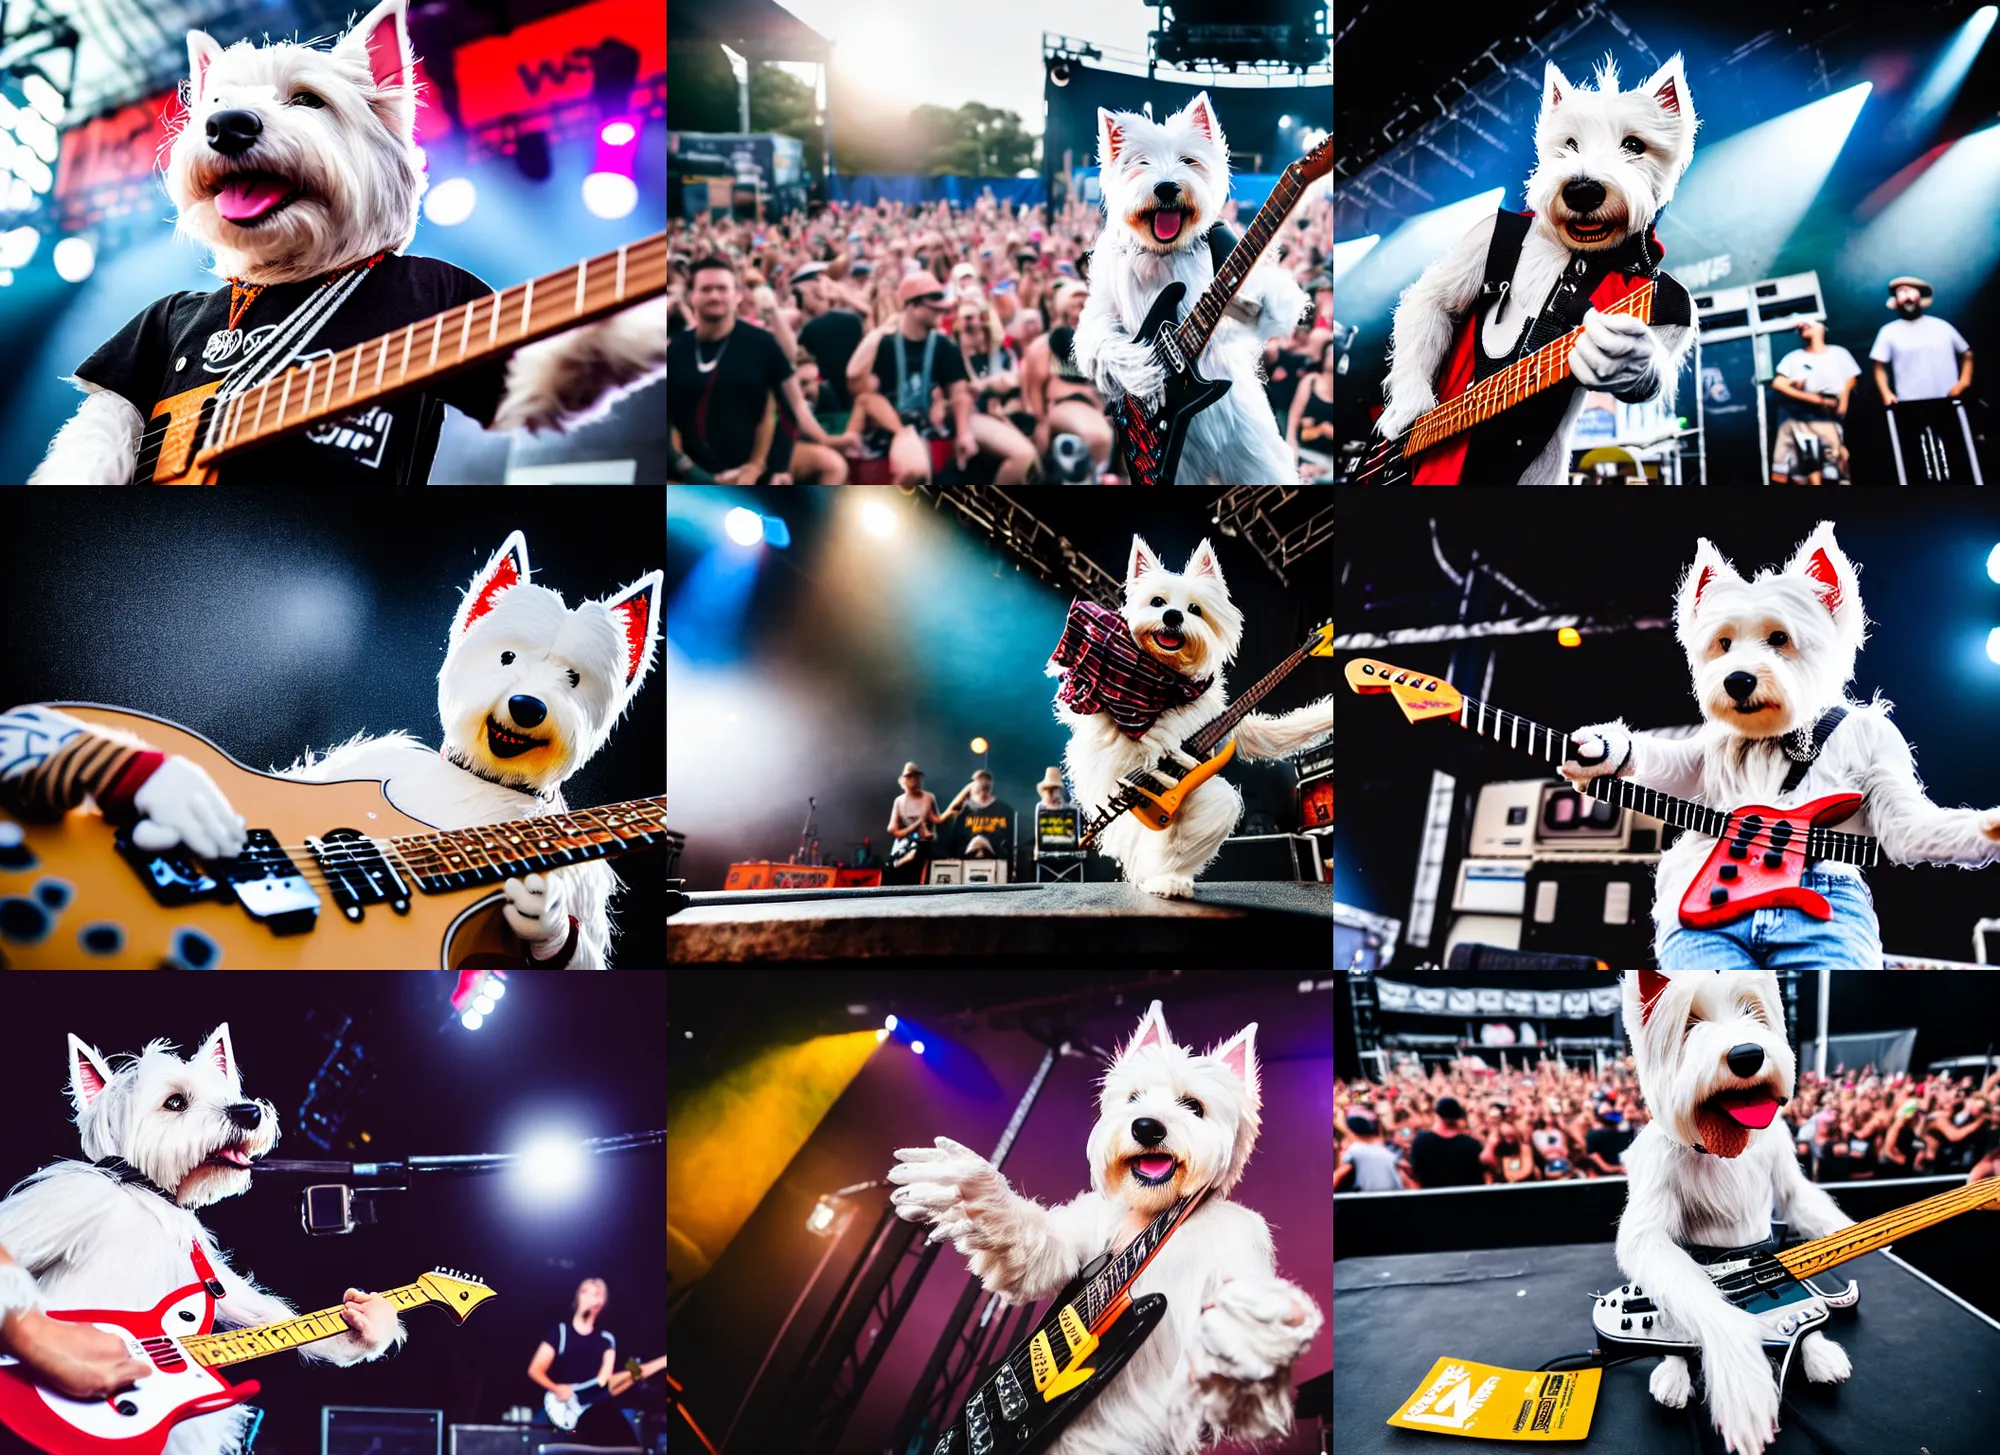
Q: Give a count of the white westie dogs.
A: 9